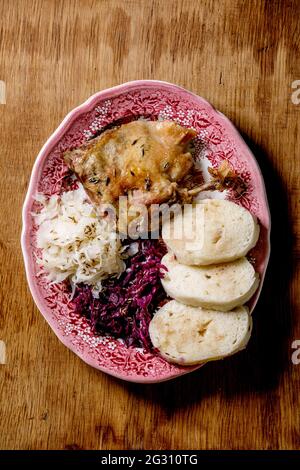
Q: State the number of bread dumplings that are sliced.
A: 3